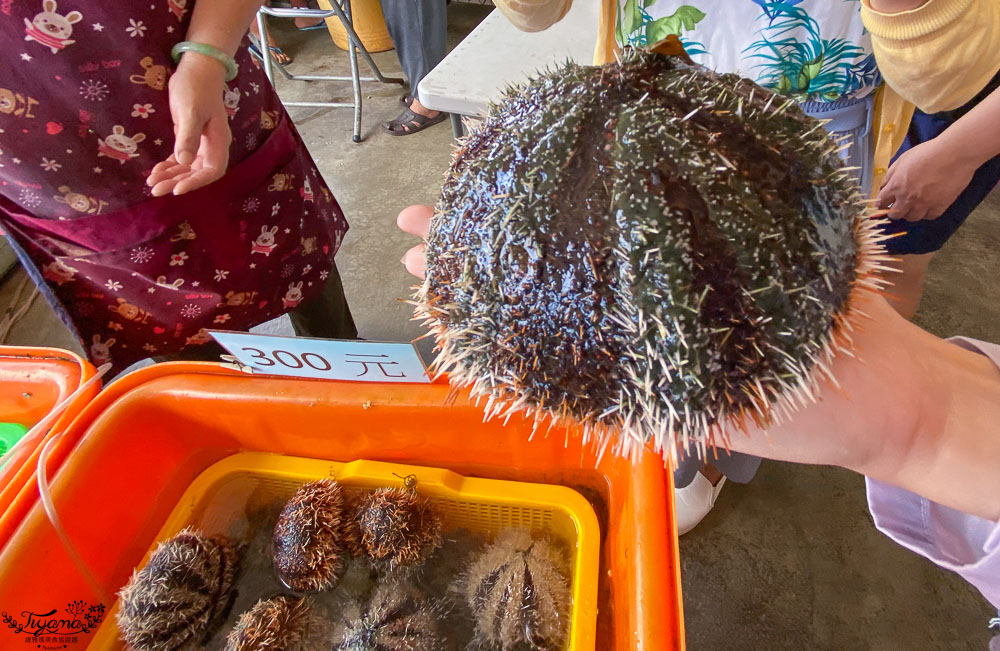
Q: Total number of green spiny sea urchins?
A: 1